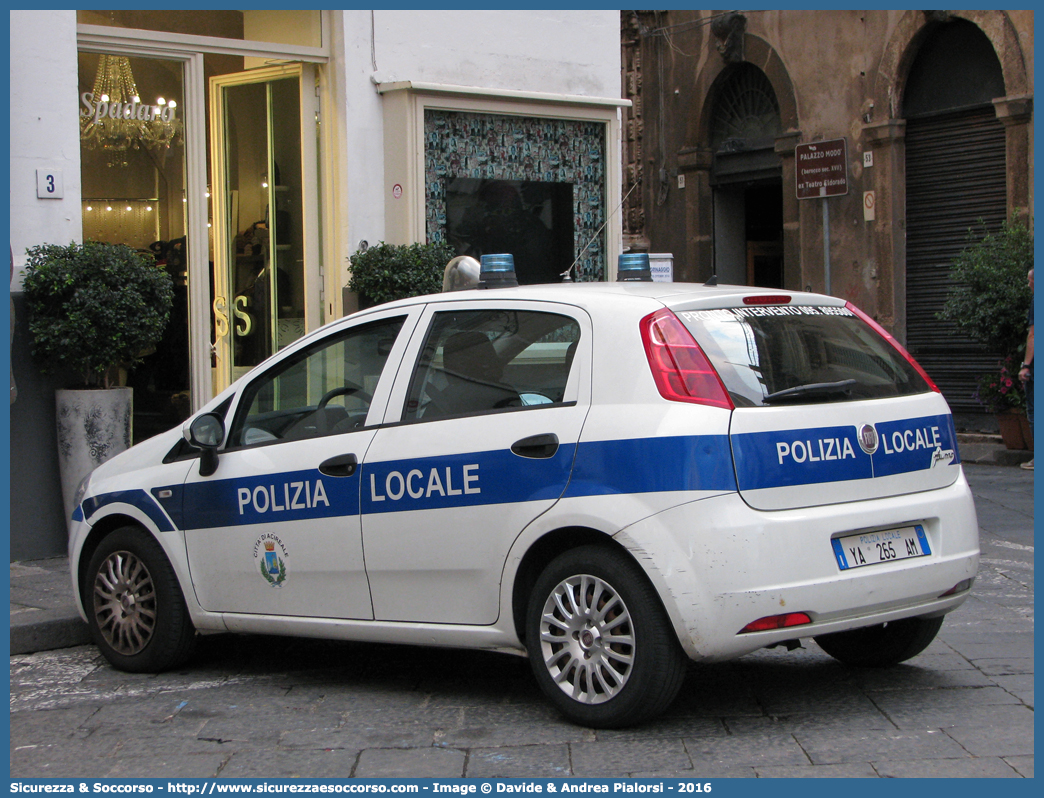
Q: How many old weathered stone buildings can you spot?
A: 1